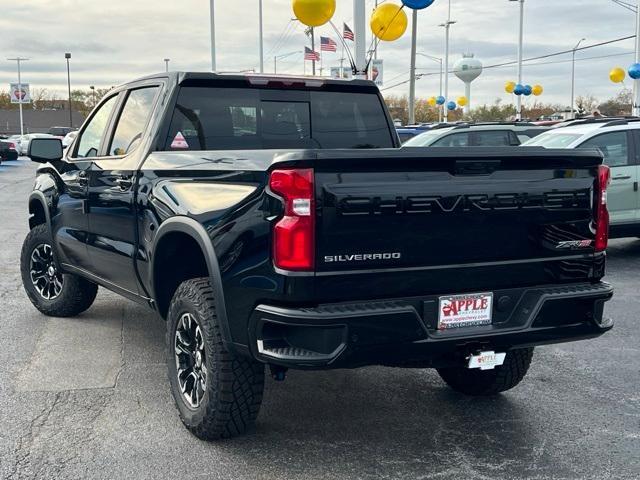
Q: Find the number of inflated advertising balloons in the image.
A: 13